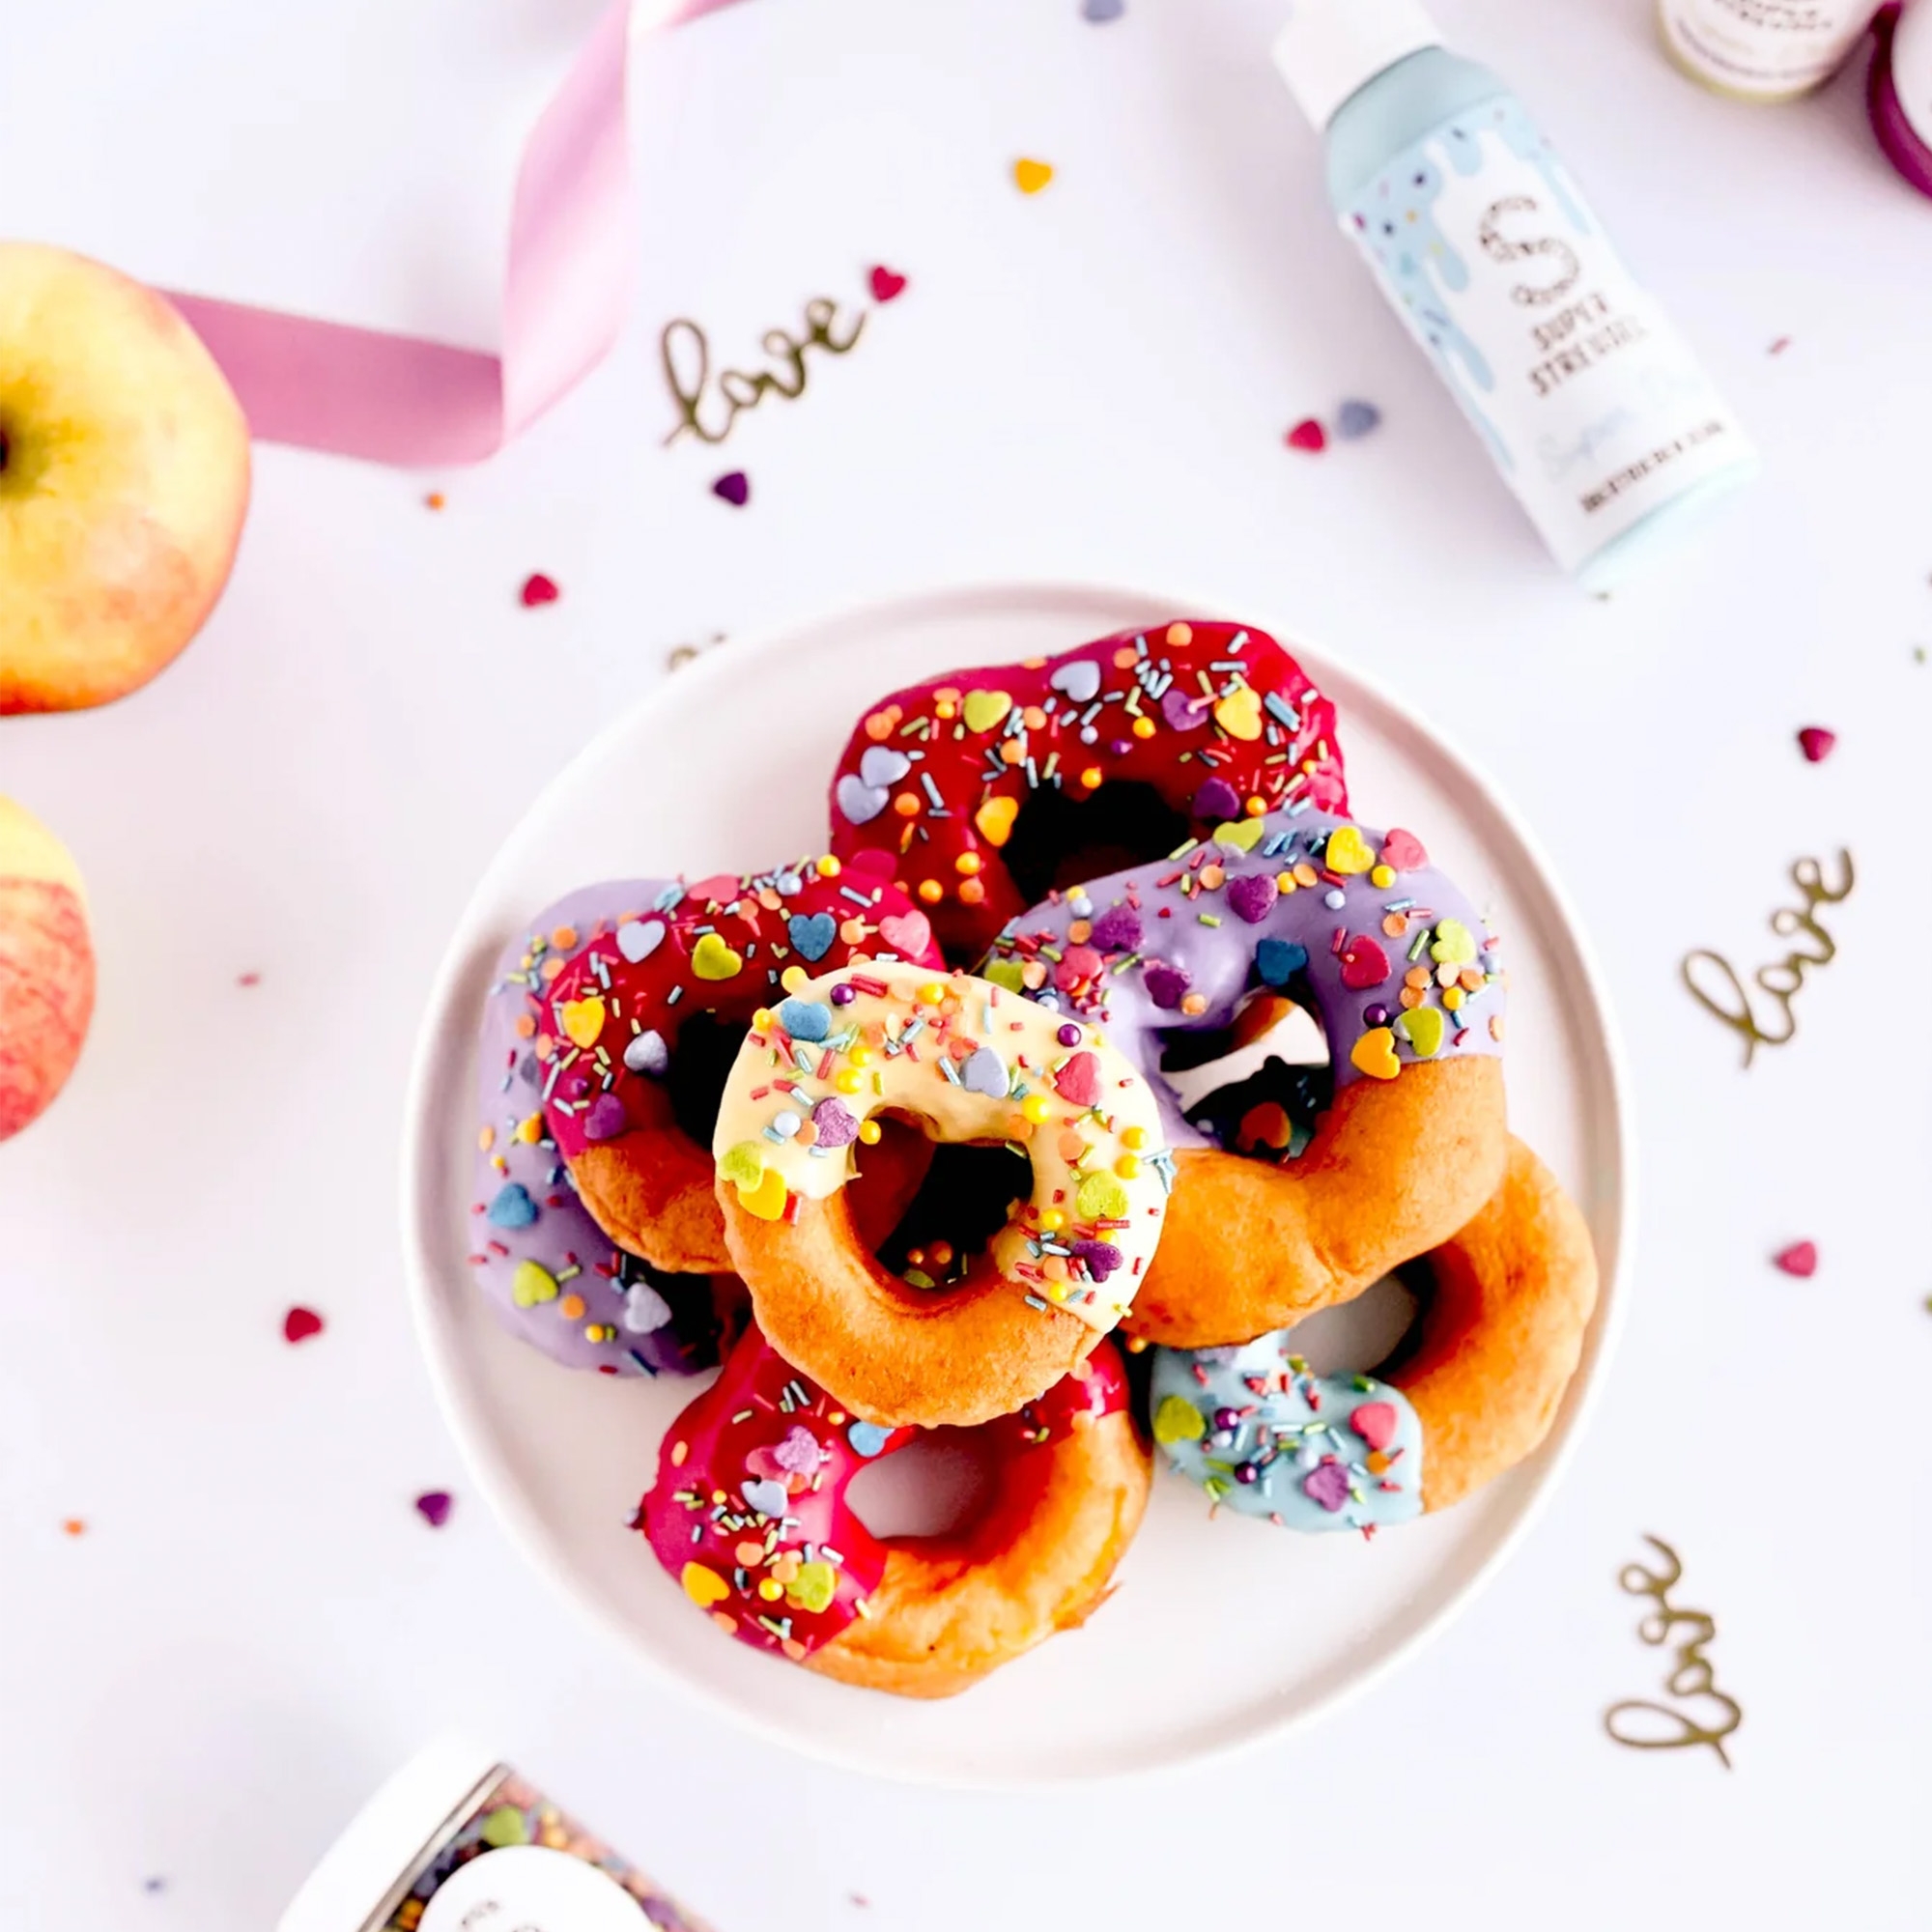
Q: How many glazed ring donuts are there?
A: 7